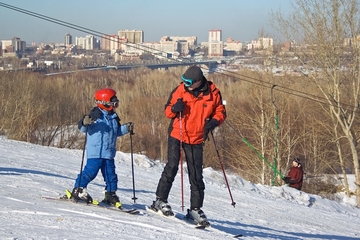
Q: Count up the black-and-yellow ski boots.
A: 2